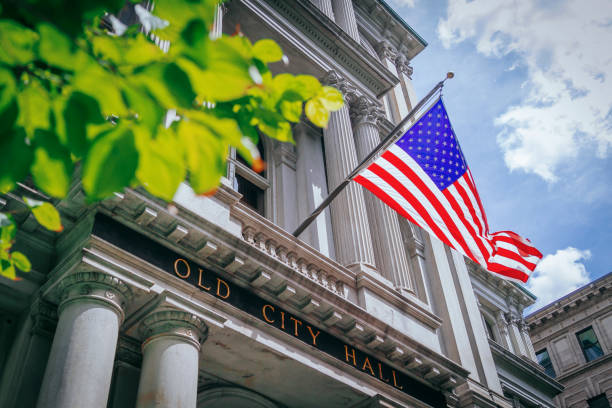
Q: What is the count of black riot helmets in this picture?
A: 0